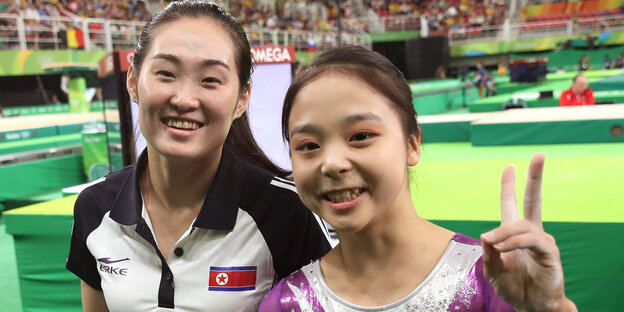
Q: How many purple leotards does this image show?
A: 1